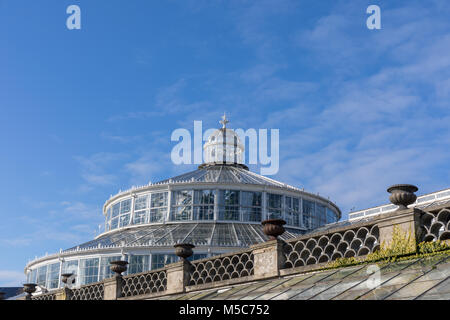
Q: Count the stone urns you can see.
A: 6